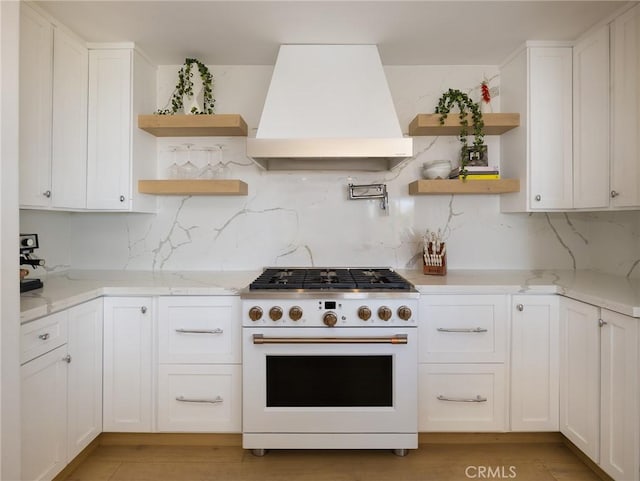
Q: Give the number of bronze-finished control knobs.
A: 7